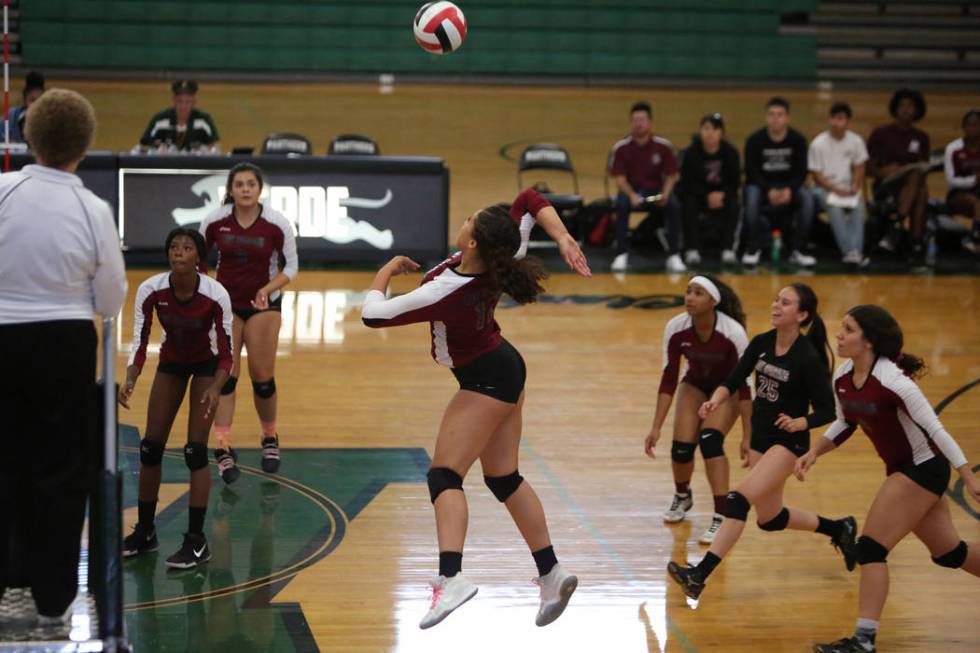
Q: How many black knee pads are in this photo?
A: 12